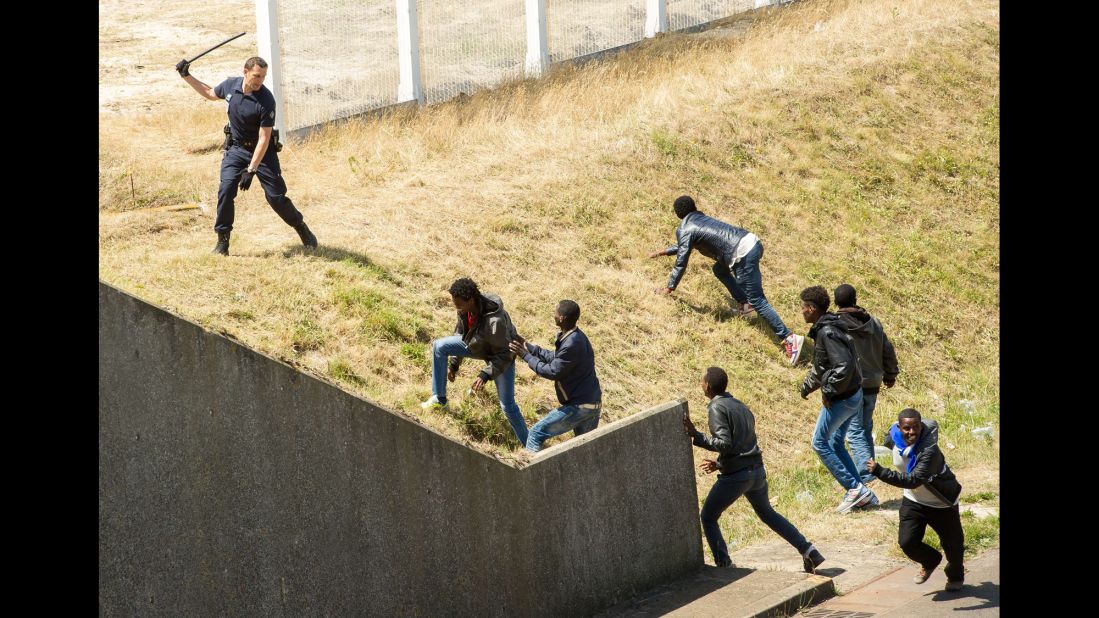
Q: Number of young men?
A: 7